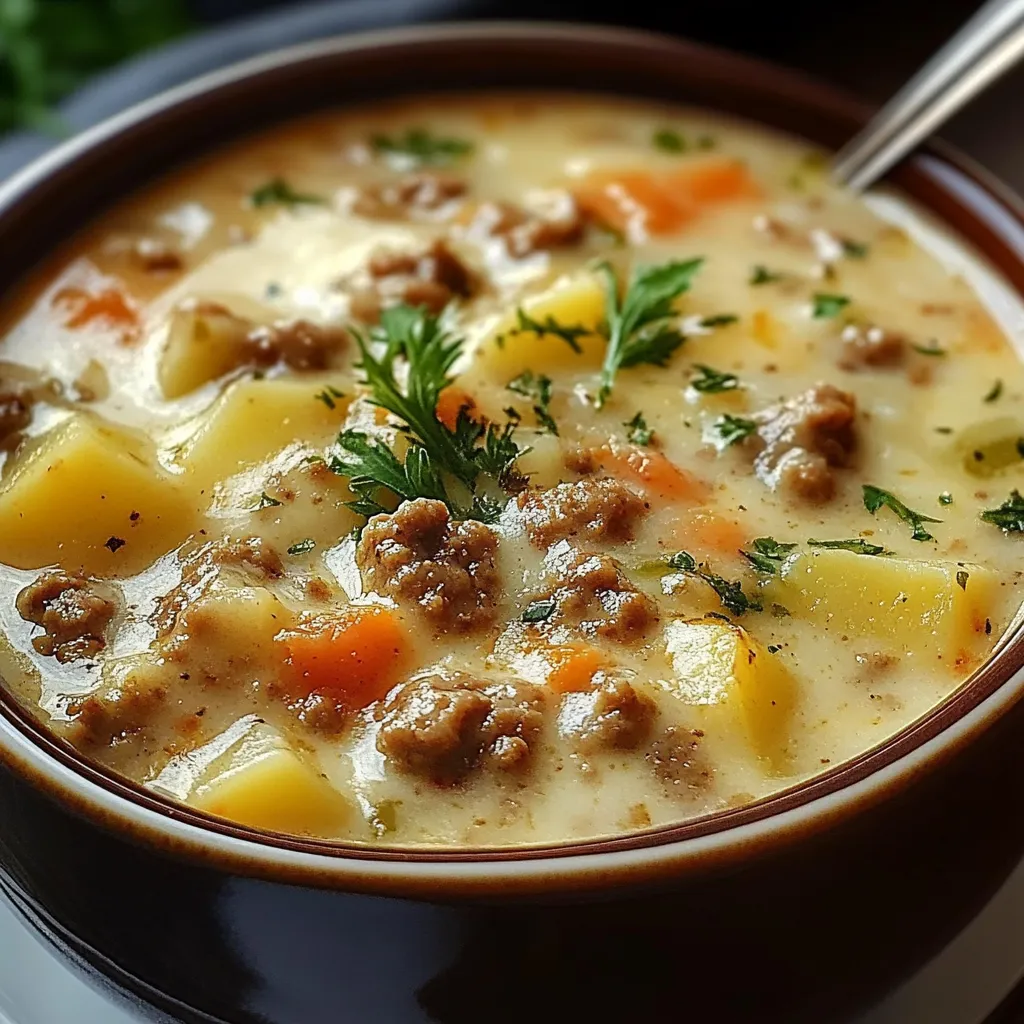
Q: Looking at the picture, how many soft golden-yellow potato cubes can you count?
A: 7